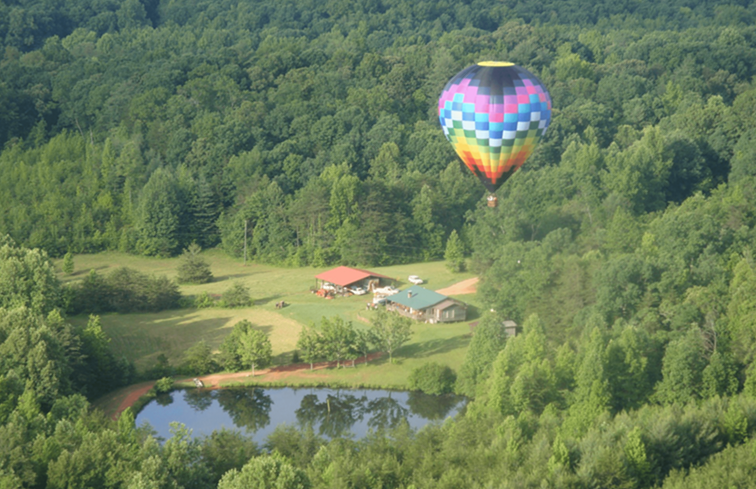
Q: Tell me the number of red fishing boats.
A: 0